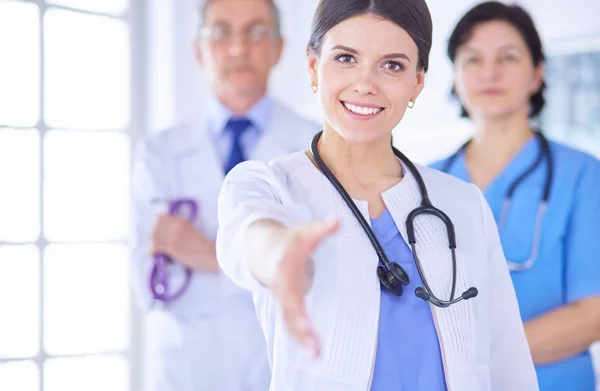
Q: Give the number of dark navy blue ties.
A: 1